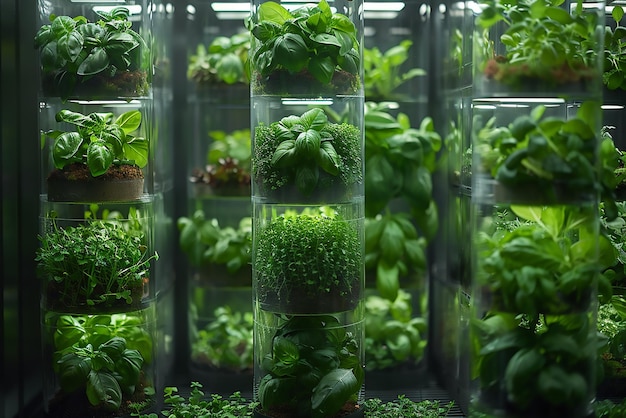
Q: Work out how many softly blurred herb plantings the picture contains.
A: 12